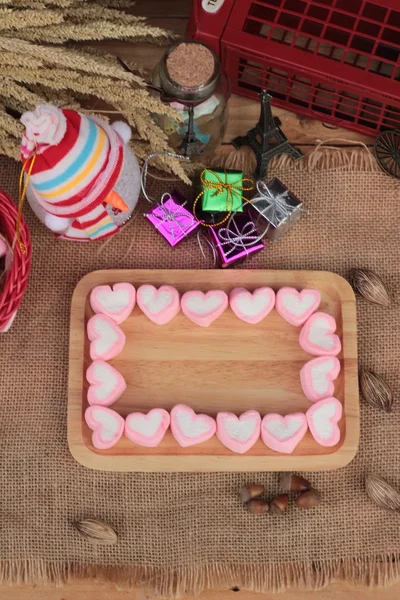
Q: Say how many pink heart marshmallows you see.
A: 15